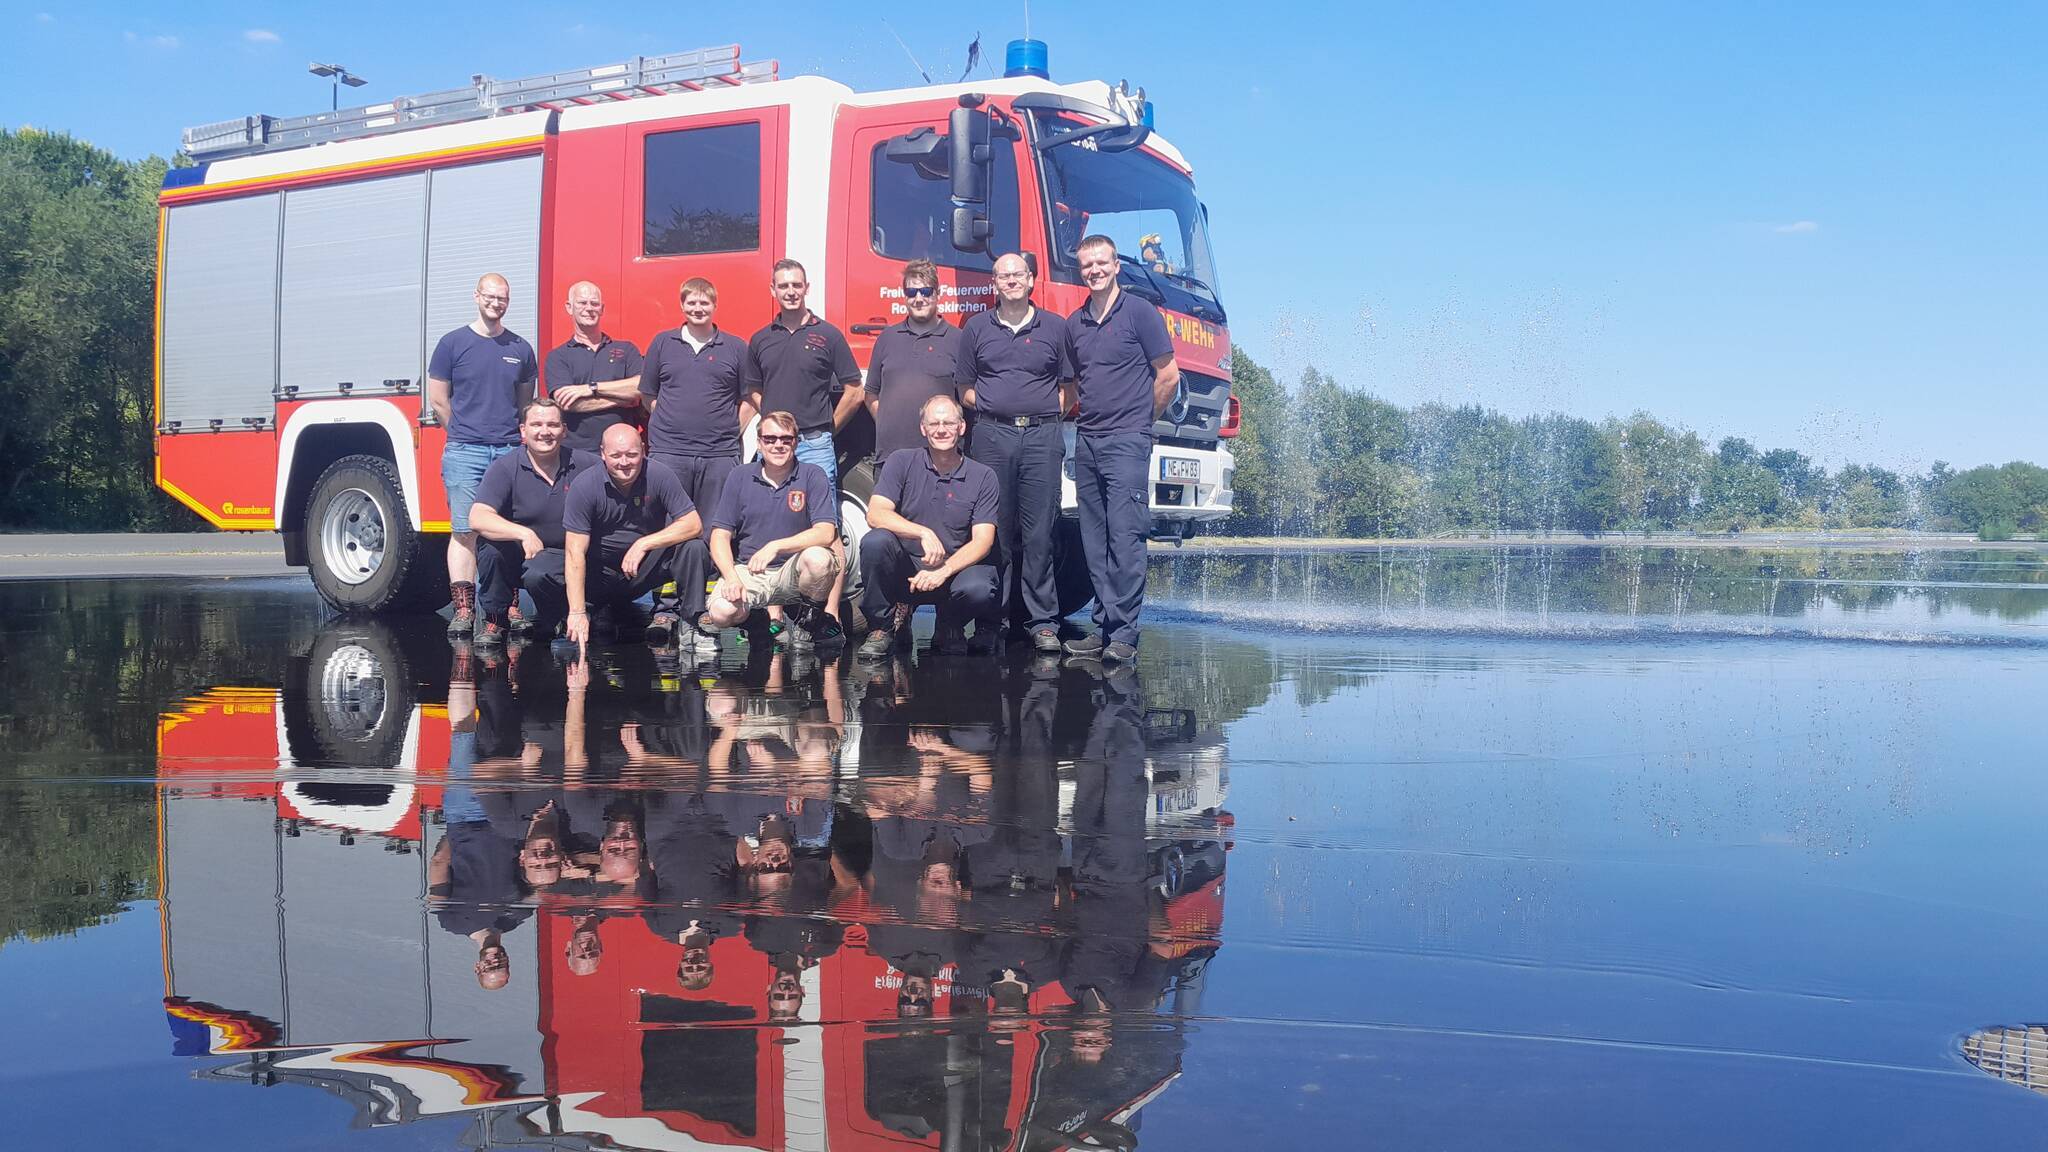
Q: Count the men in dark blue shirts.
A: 11